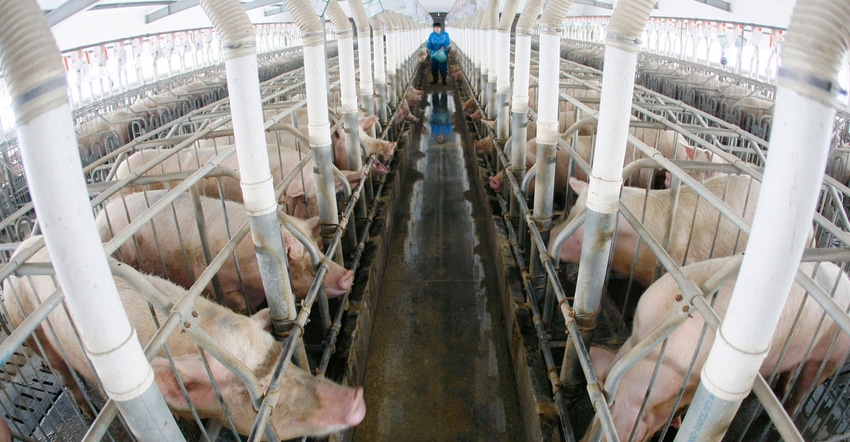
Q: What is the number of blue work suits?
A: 1